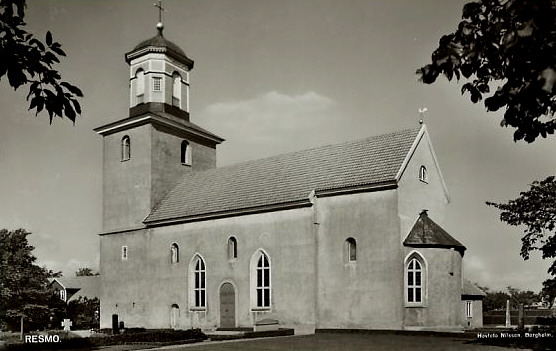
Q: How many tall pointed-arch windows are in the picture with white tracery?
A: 3